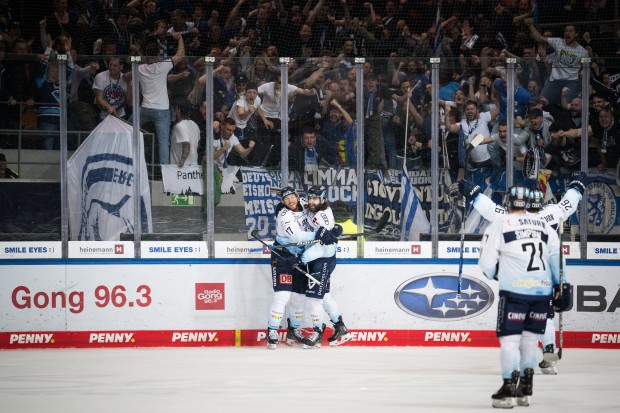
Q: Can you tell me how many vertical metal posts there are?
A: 8